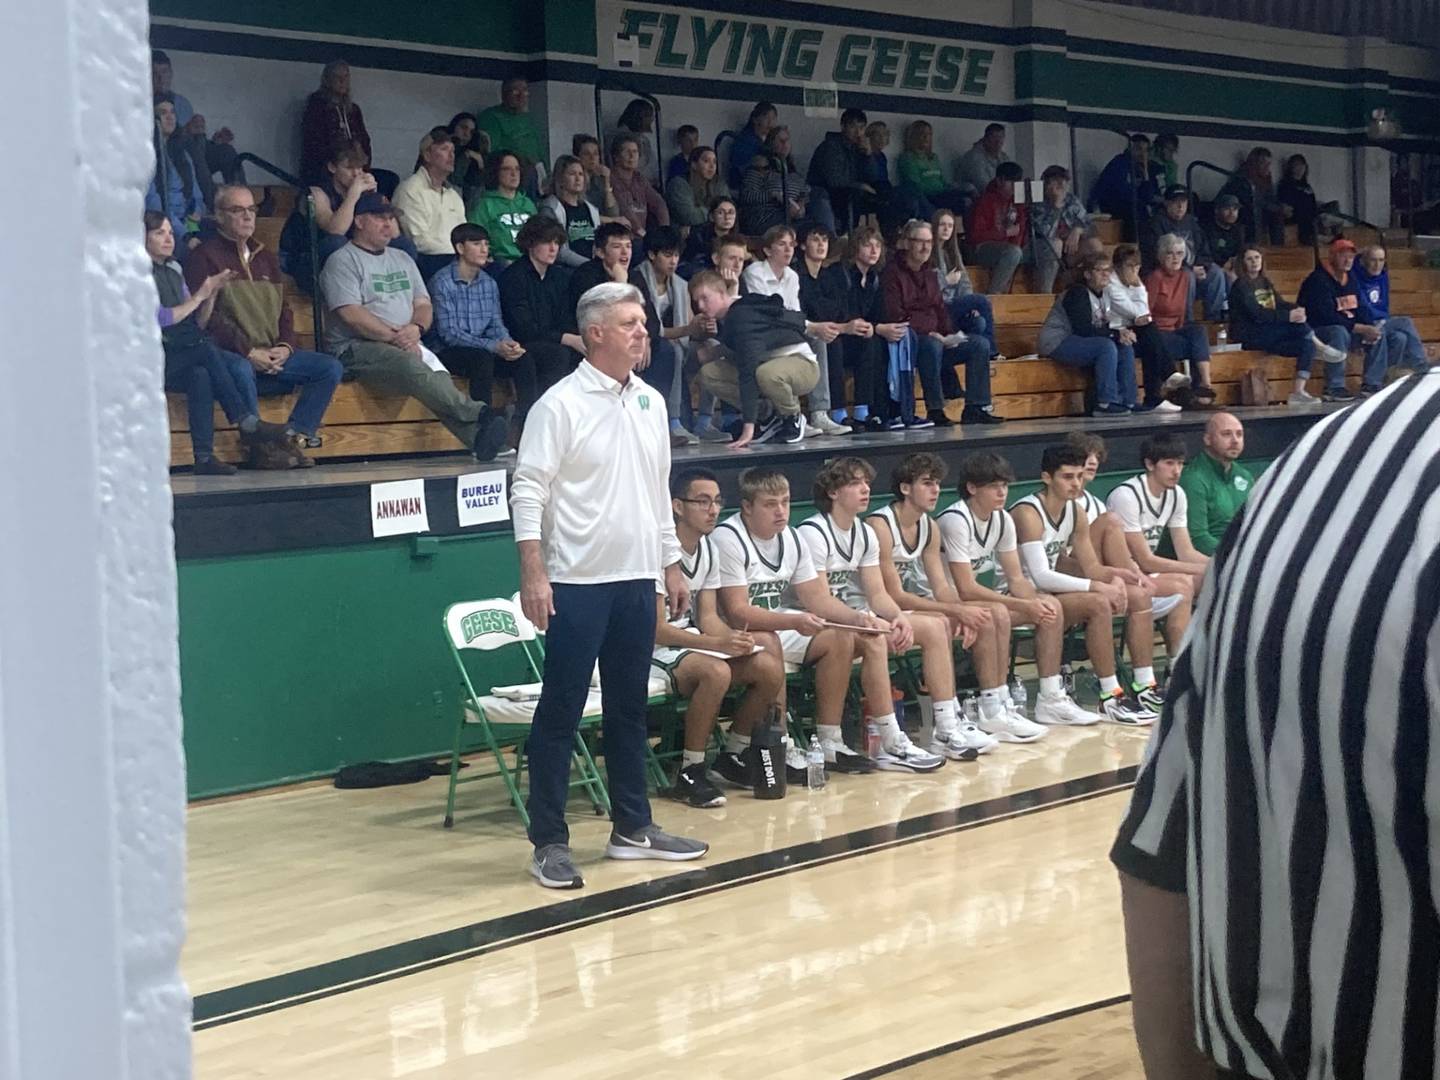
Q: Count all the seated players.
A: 8